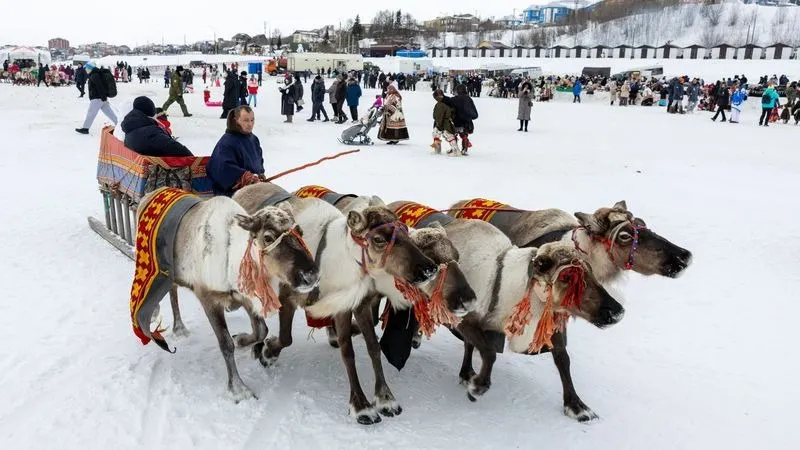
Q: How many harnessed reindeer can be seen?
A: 5